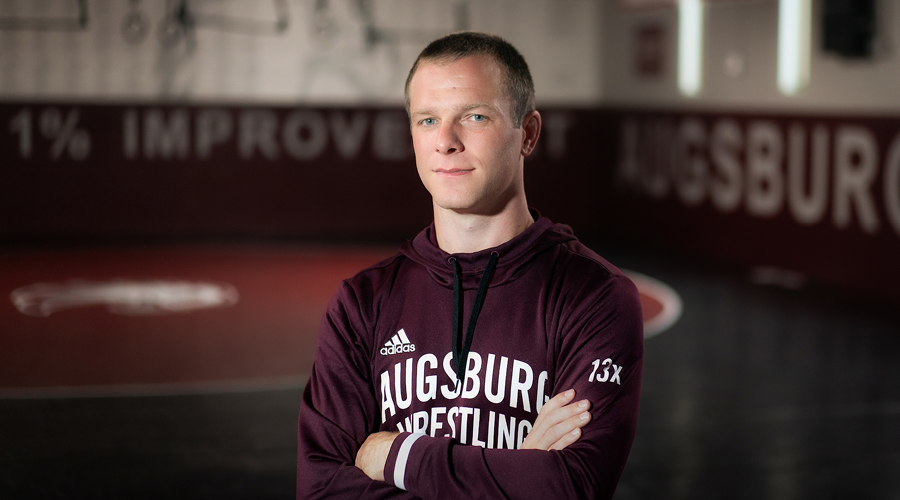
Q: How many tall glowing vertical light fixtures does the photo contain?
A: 2